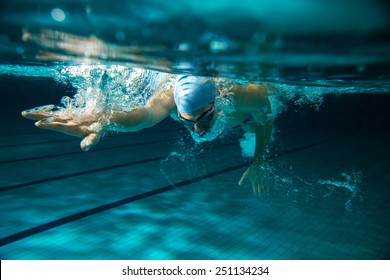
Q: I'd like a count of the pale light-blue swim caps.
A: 1